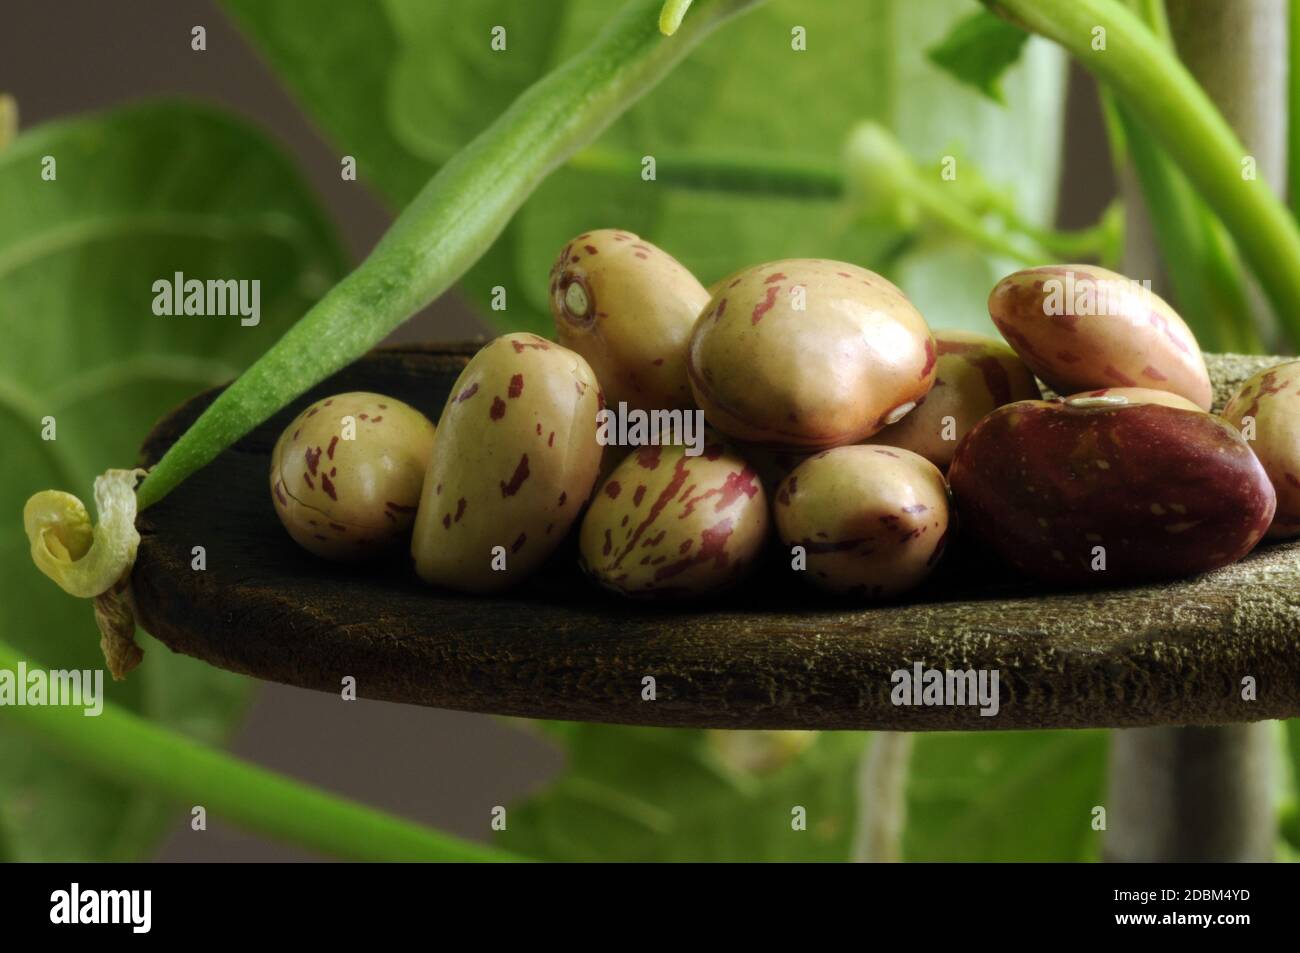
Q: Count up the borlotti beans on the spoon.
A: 10